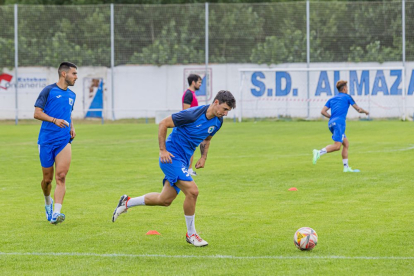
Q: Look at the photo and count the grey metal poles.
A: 5